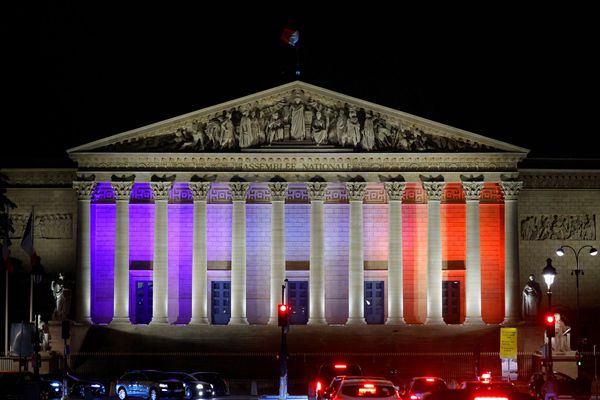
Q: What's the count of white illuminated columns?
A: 12